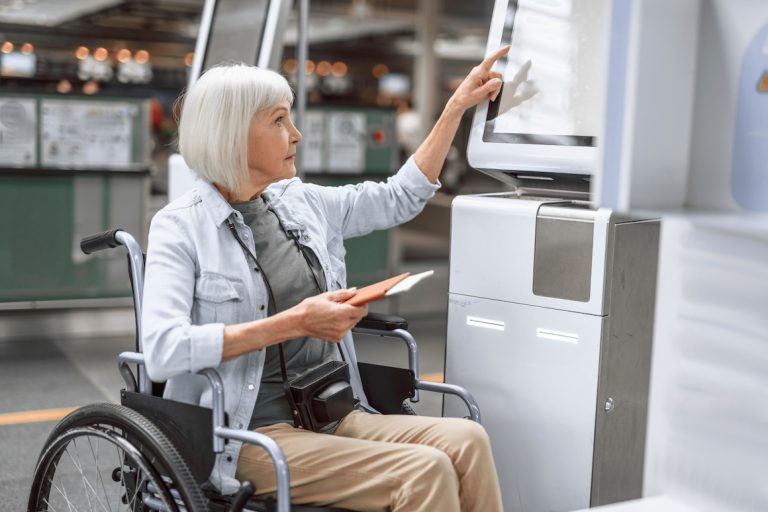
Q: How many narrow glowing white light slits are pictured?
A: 2